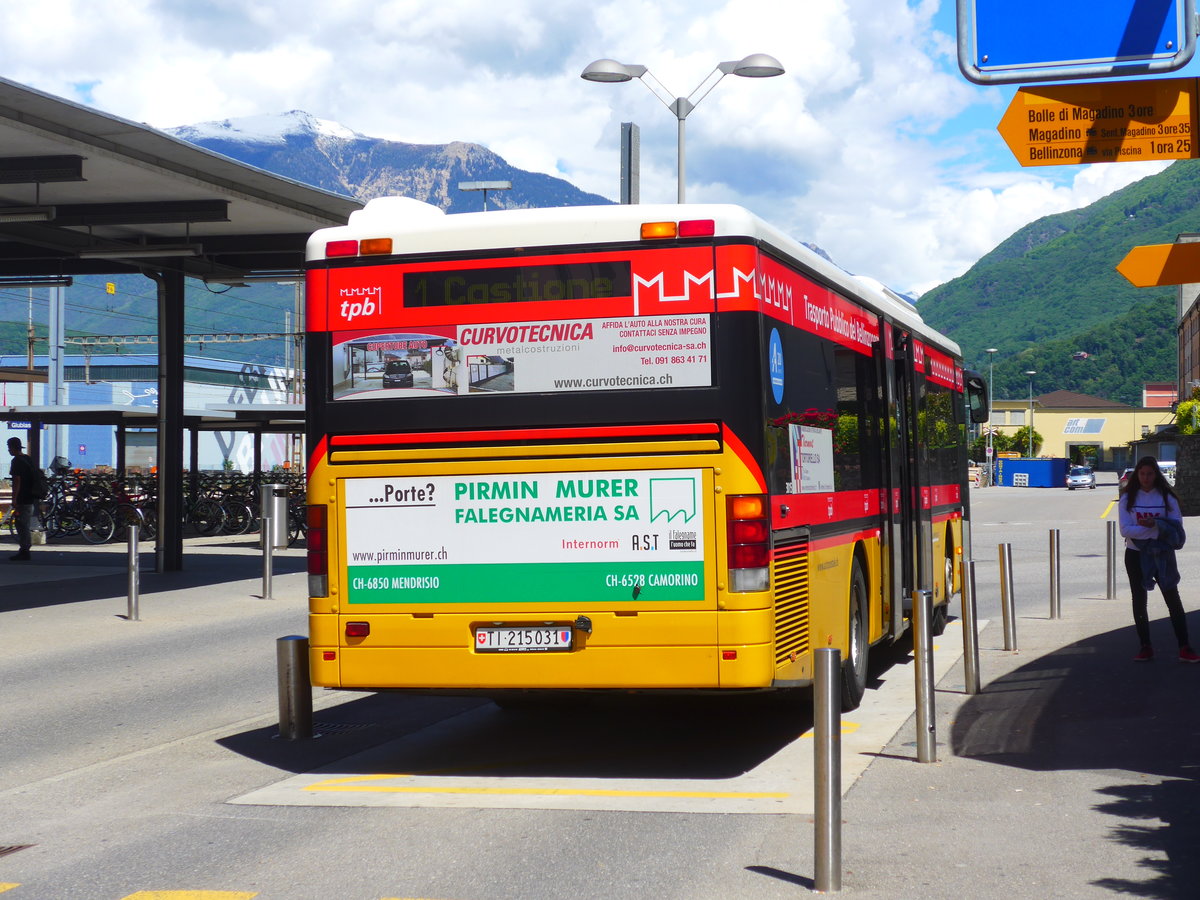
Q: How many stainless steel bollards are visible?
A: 9